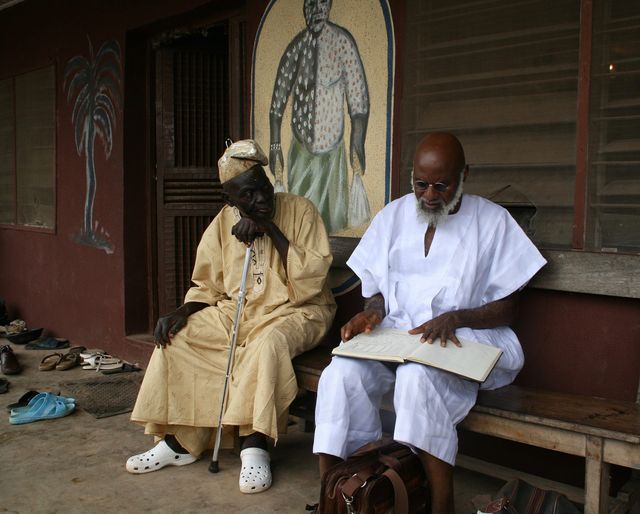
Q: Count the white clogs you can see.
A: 2